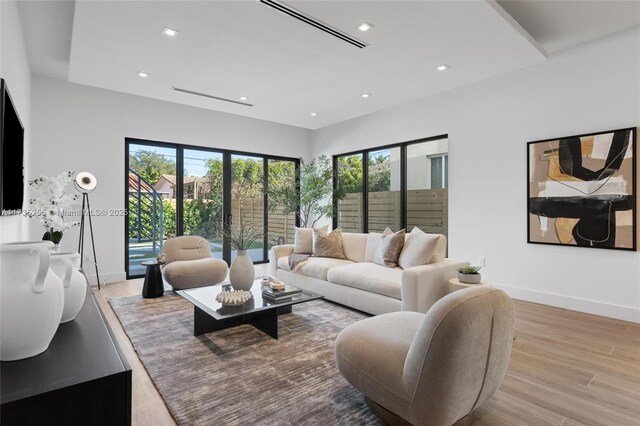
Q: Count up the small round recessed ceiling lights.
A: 7